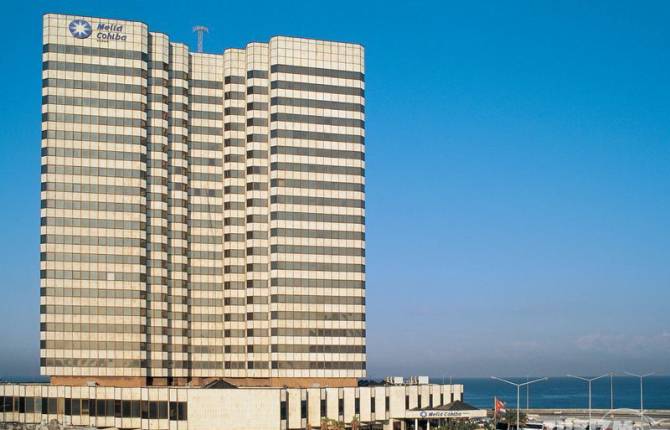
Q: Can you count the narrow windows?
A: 13